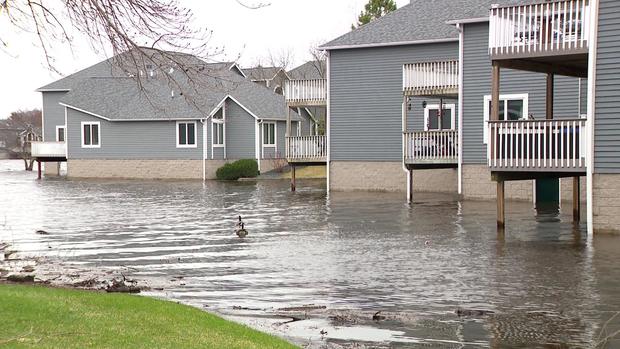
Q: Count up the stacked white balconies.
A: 6